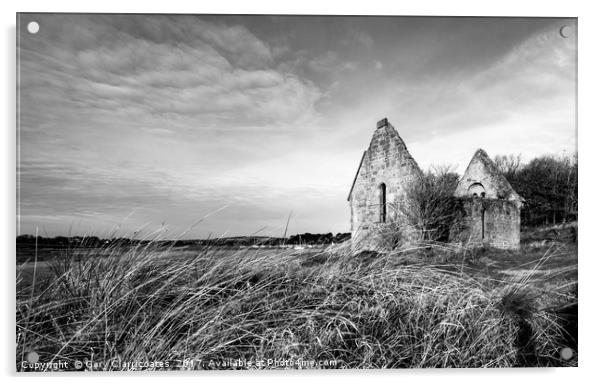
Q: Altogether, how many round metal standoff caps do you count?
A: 4